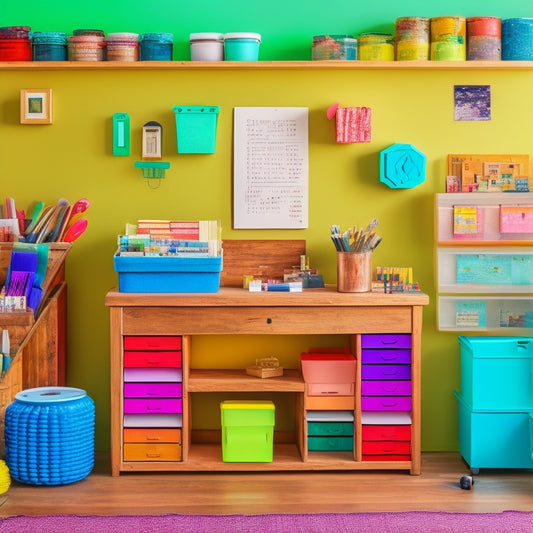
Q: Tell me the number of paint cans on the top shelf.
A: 13